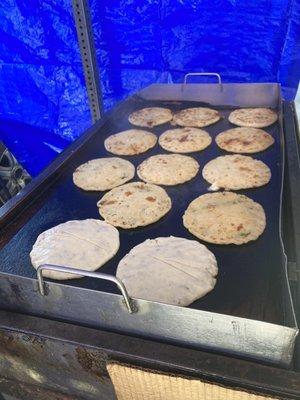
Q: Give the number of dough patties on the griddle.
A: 13